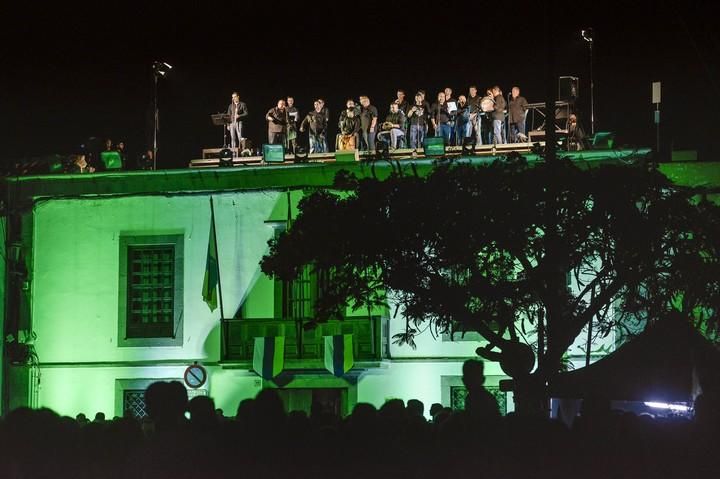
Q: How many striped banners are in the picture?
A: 2